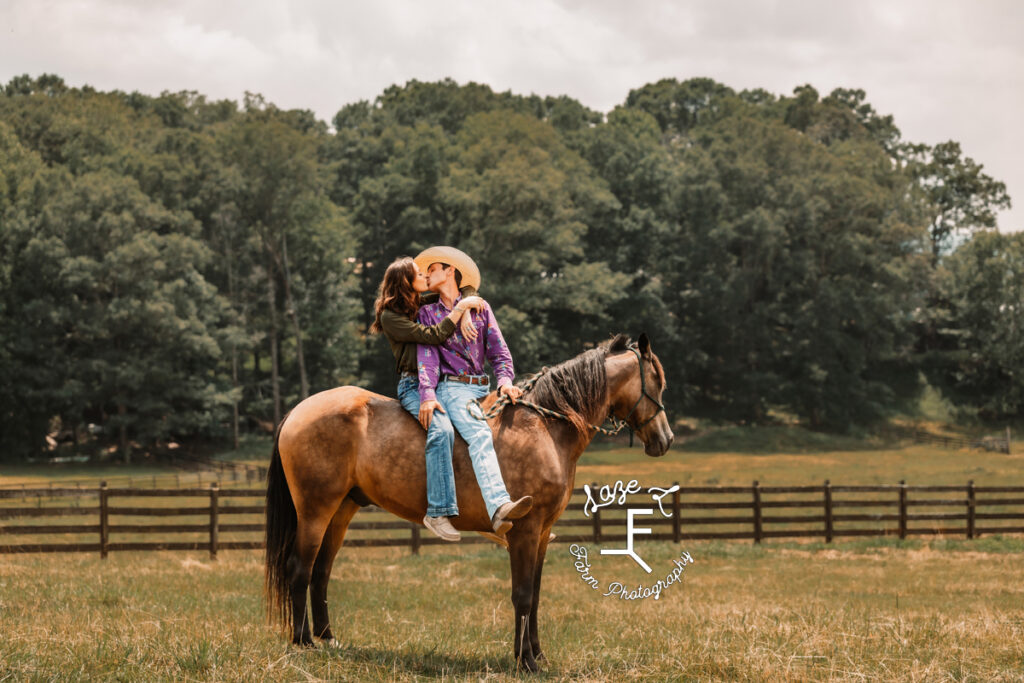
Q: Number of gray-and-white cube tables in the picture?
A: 0